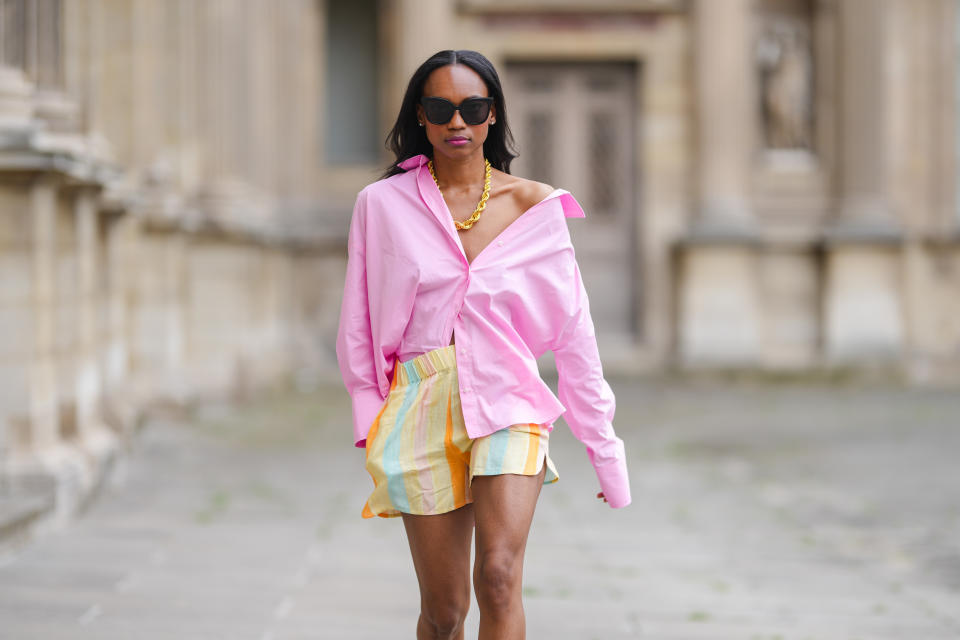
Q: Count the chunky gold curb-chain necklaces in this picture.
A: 1